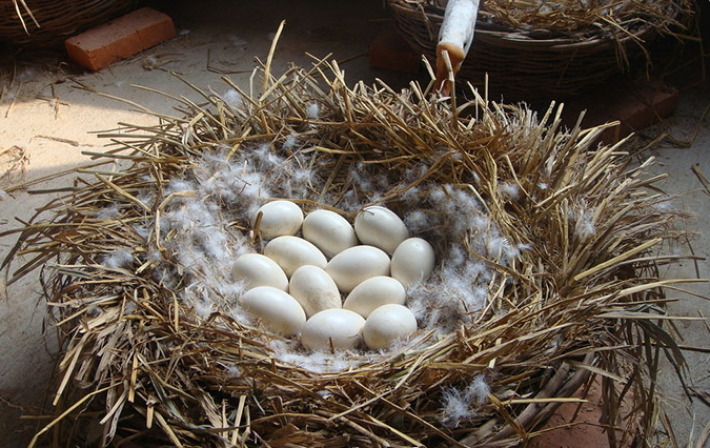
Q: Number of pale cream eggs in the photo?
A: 12